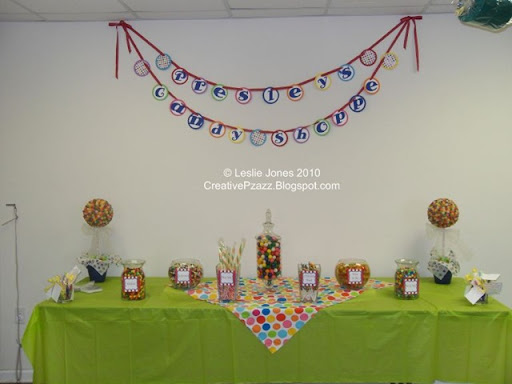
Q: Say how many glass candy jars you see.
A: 7